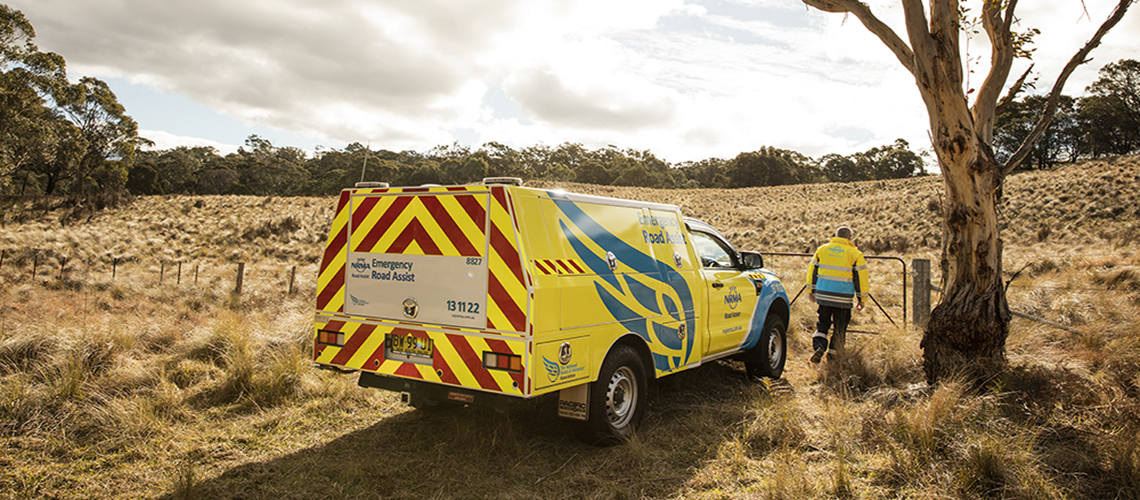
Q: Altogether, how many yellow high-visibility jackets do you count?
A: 1